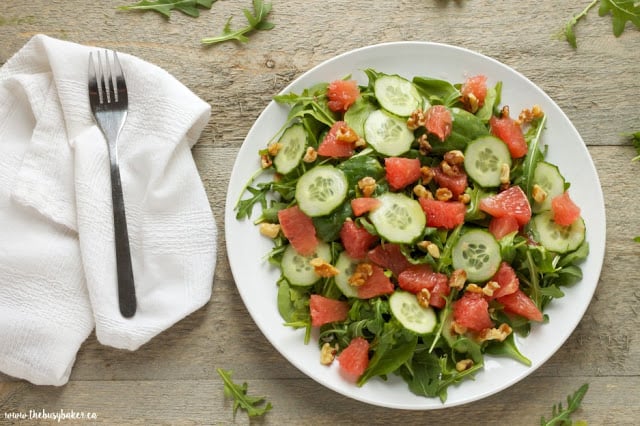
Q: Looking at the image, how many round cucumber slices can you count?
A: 12